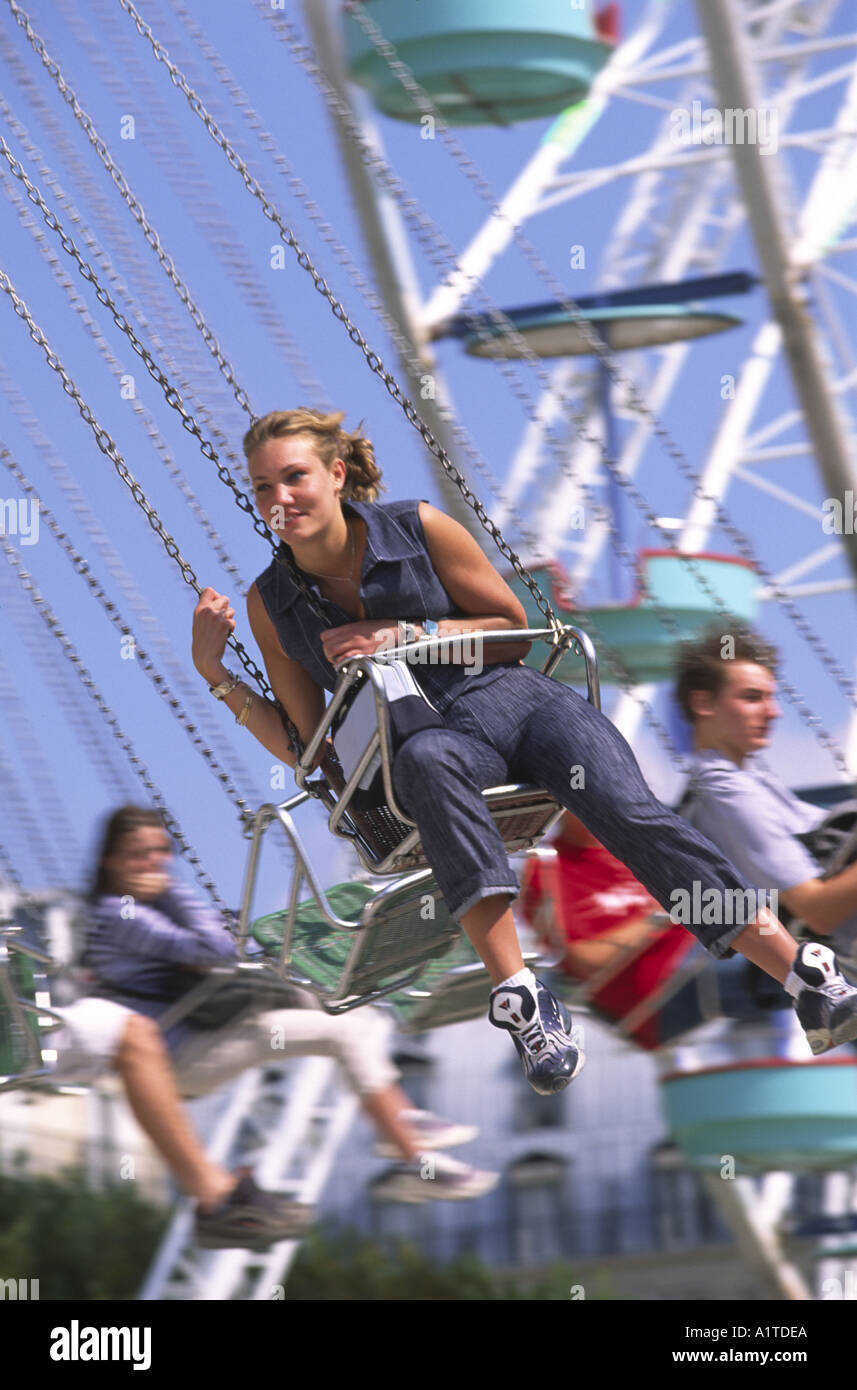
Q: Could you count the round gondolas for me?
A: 3